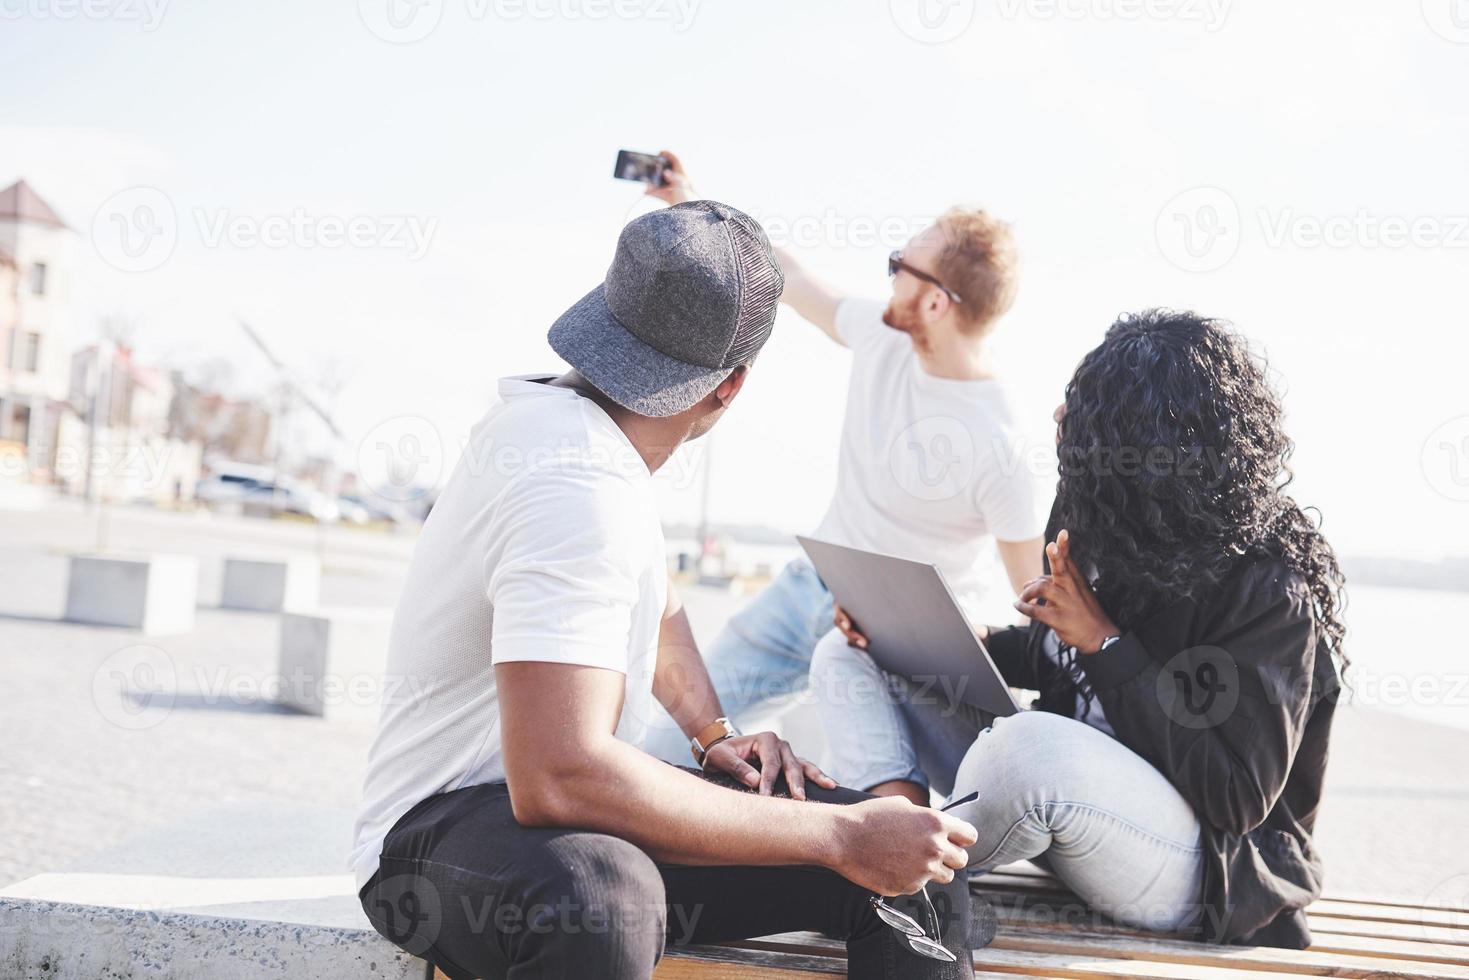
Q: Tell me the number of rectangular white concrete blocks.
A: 3